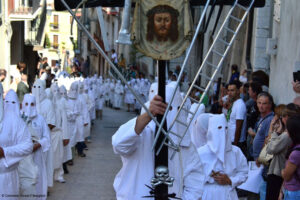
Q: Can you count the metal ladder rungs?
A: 13